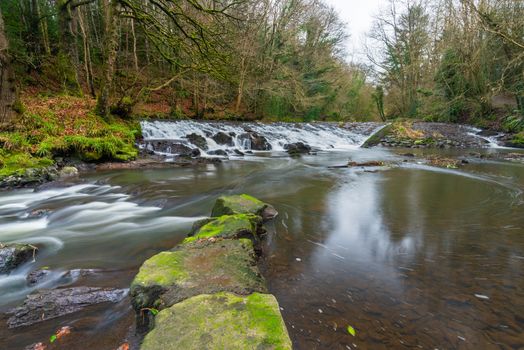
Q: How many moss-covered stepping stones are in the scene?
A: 4